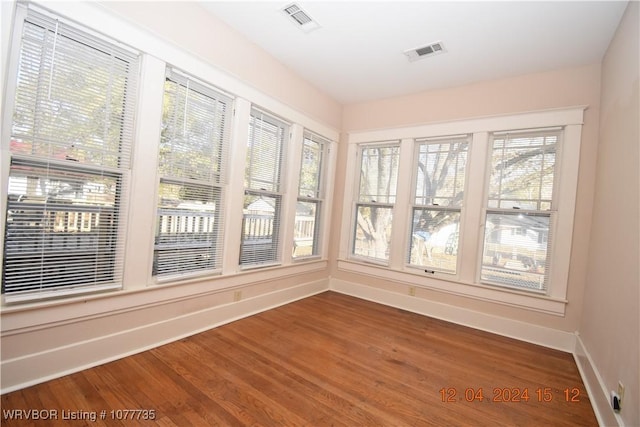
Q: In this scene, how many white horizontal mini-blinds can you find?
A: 7